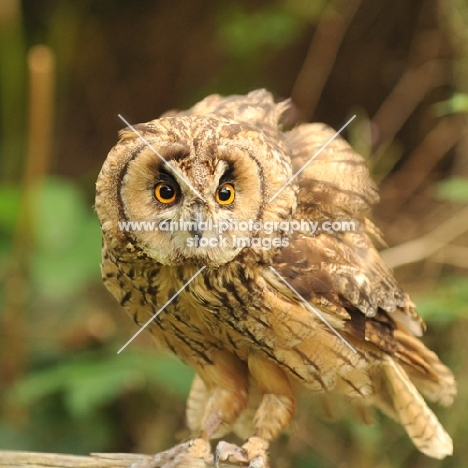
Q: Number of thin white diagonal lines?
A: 4